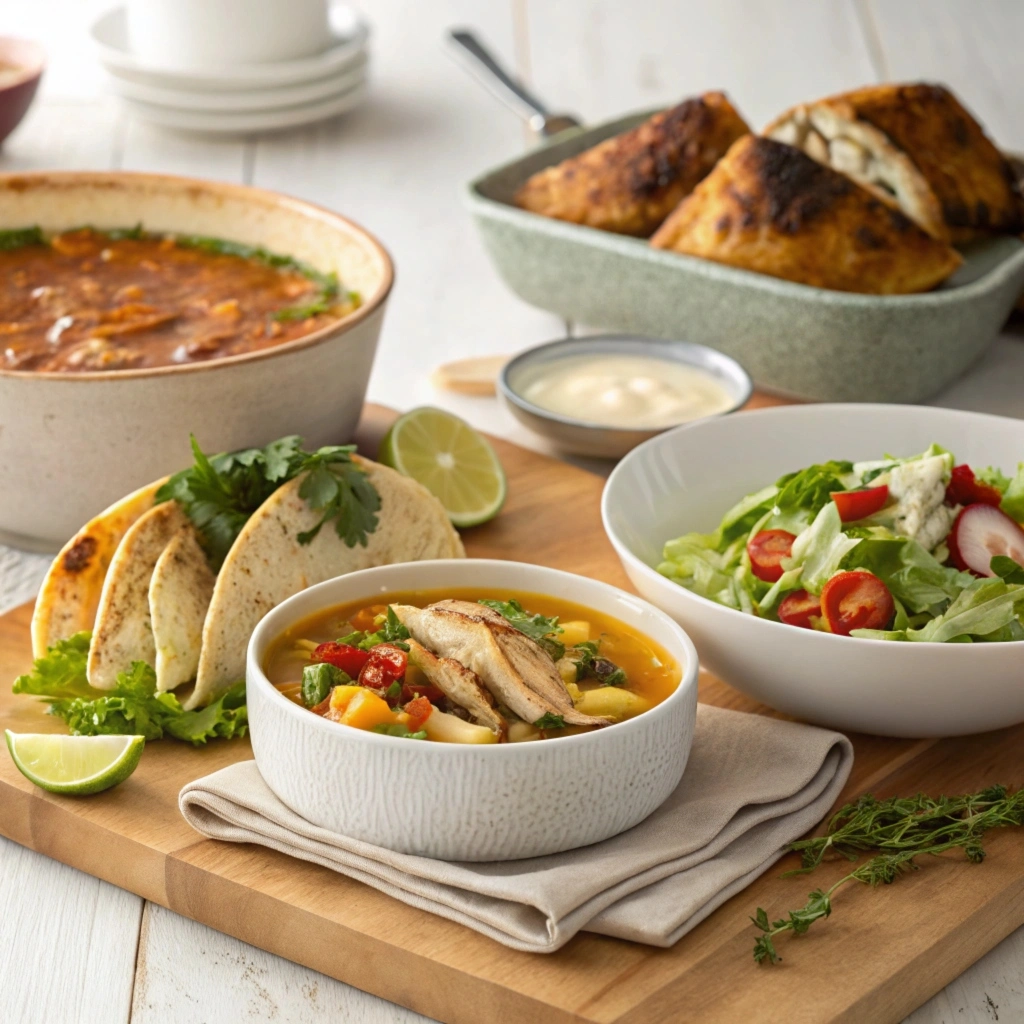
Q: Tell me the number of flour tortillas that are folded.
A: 4